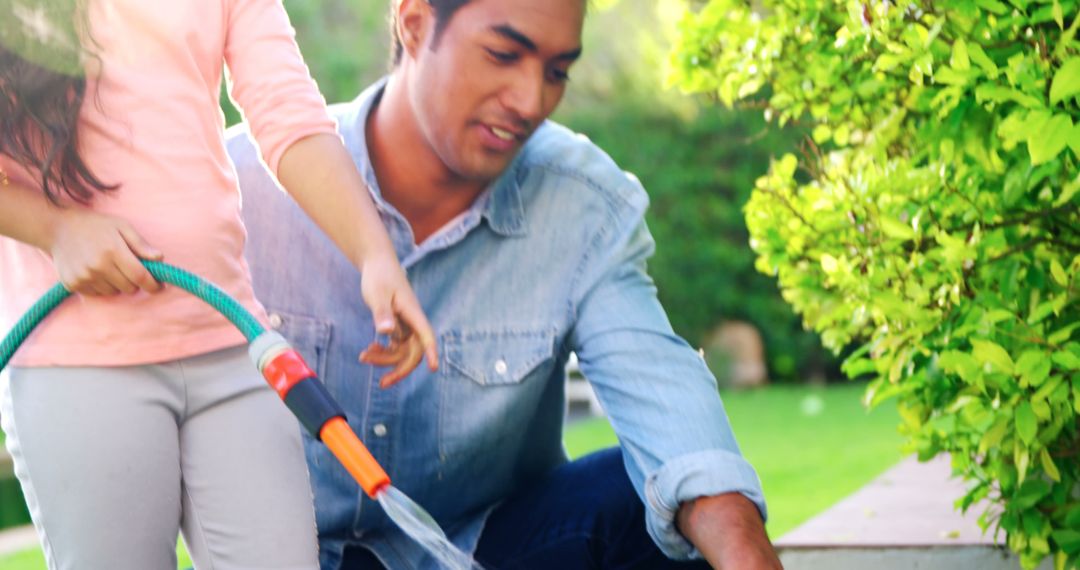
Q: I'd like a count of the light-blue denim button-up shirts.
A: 1